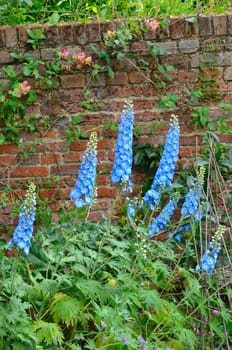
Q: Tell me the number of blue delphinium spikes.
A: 7